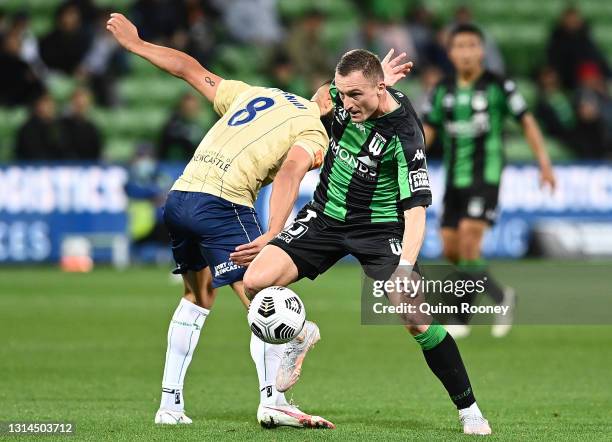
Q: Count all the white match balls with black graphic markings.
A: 1